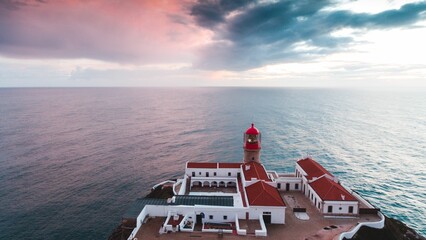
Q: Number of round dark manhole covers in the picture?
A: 2